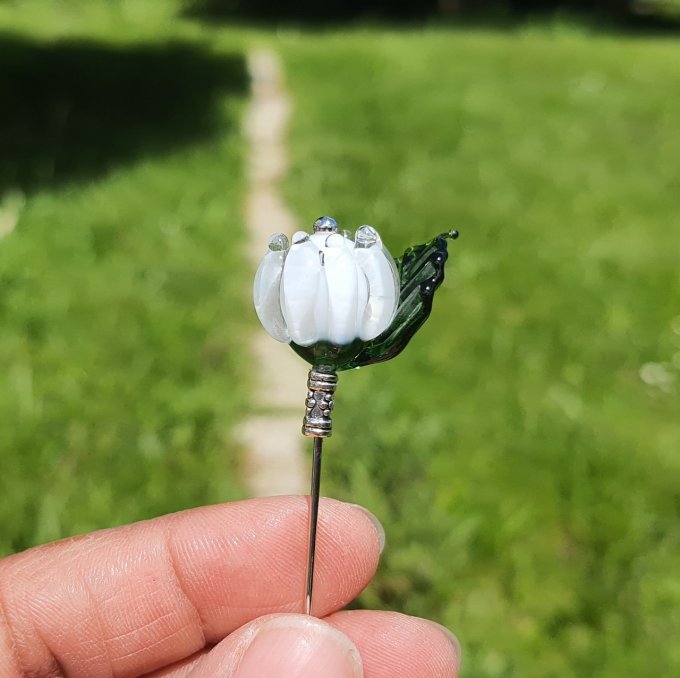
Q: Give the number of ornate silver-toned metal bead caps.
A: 1